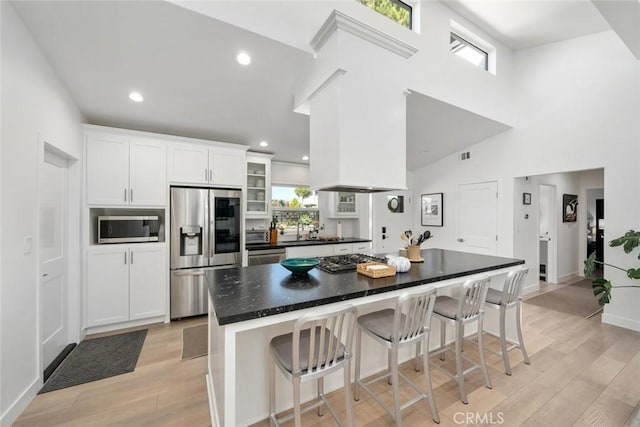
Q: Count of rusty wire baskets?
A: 0